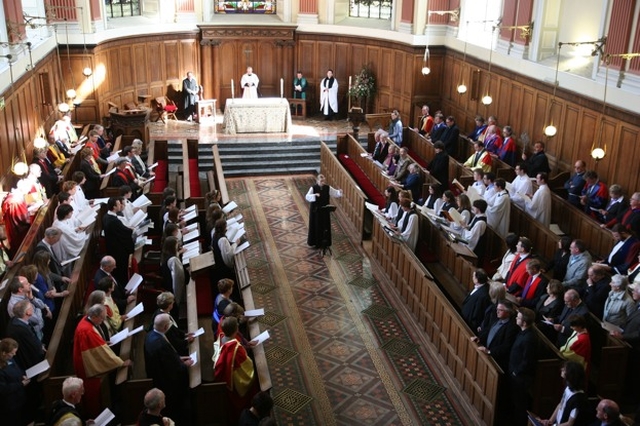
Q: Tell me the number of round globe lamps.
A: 10